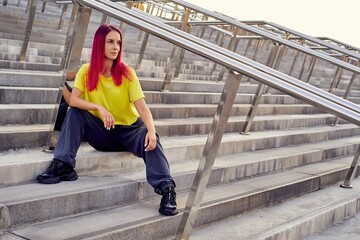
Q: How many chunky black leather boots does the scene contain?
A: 2